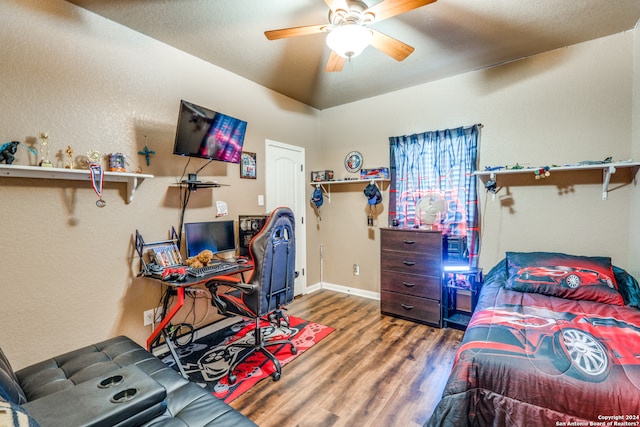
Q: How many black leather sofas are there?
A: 1